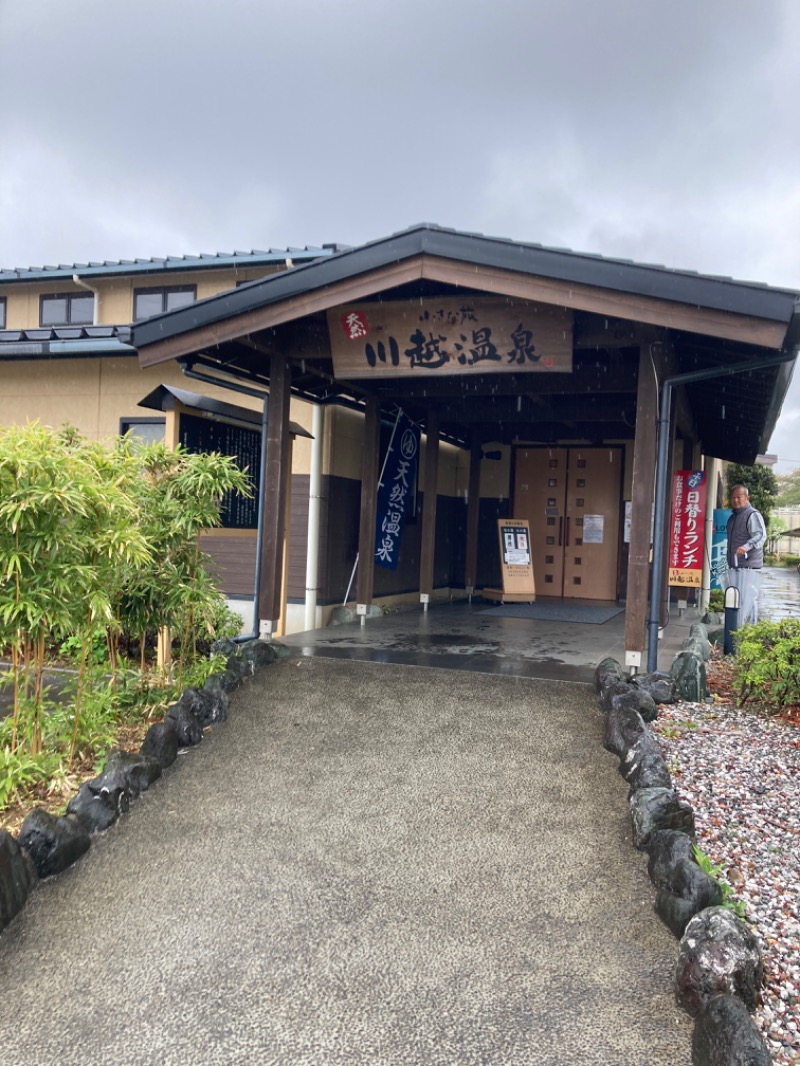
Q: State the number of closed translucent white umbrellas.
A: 1